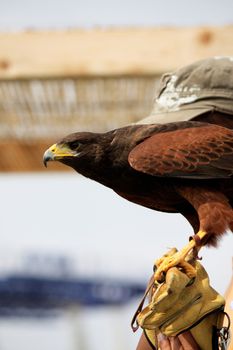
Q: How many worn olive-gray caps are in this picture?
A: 1